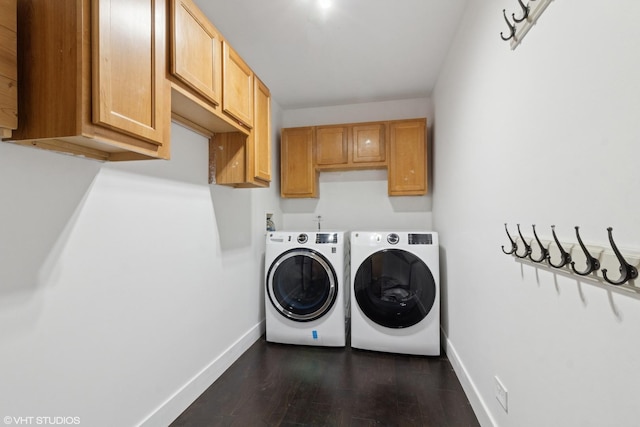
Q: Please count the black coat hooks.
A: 8